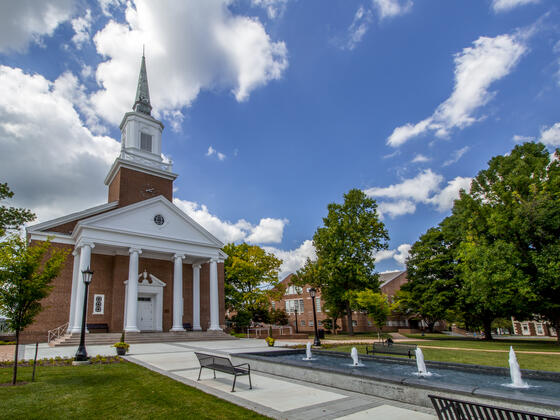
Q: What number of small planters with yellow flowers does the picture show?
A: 2